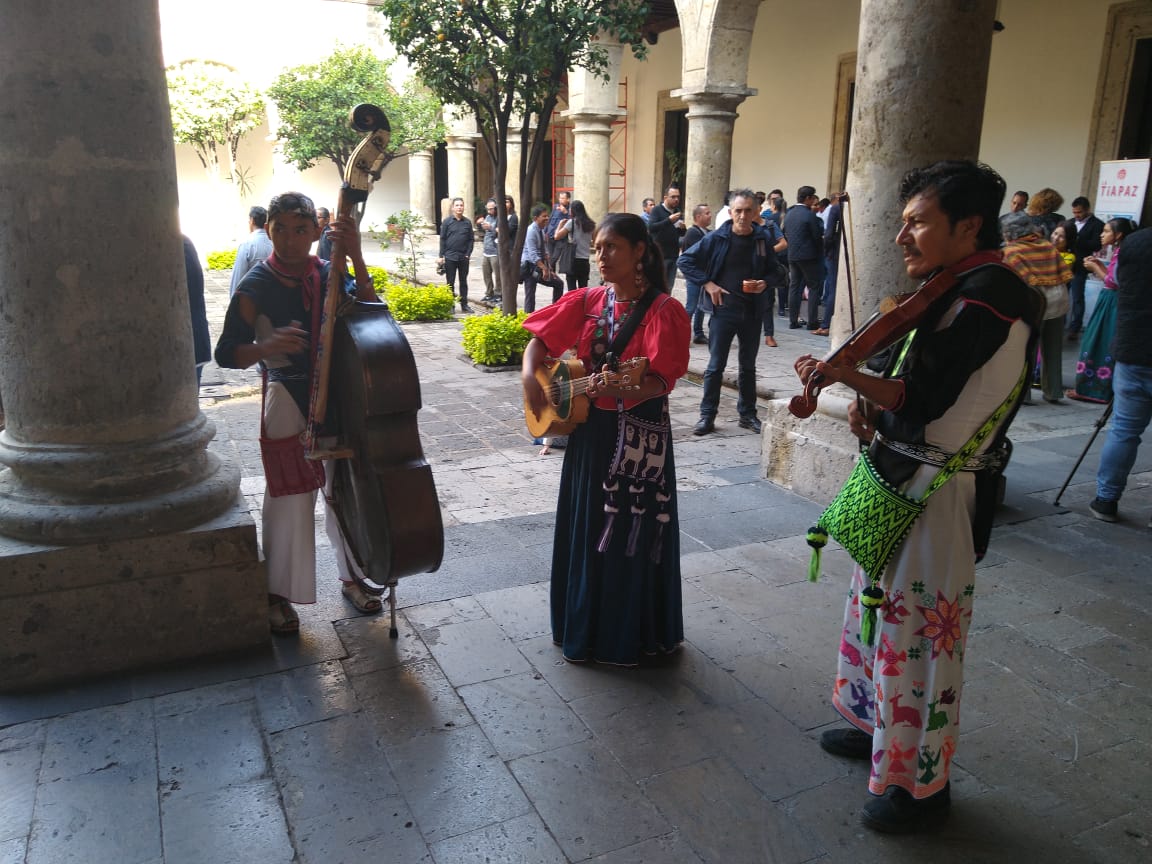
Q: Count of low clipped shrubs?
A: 4